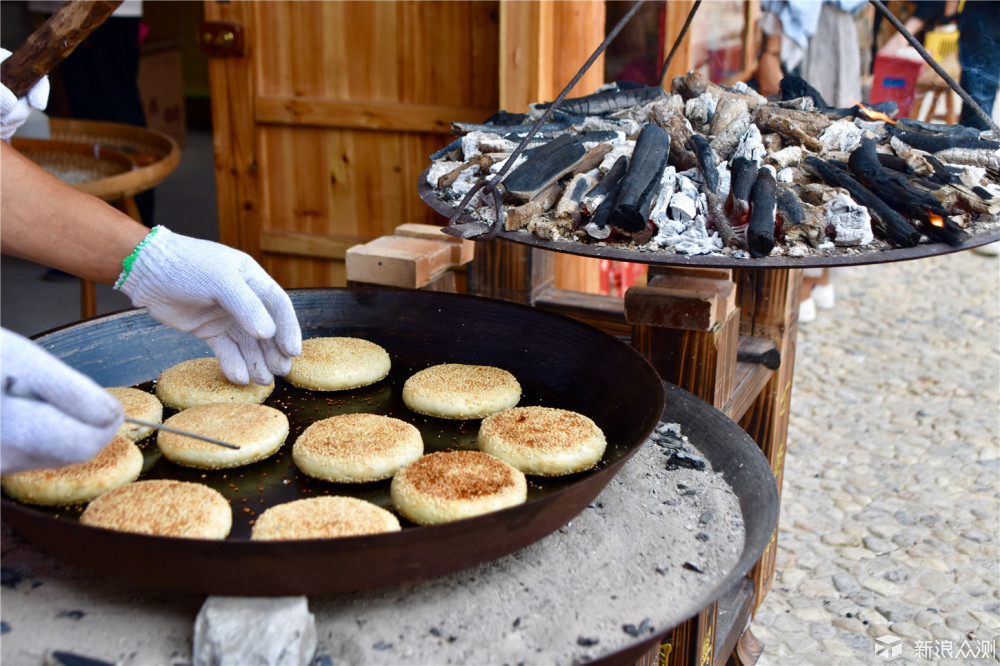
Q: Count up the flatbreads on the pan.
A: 11